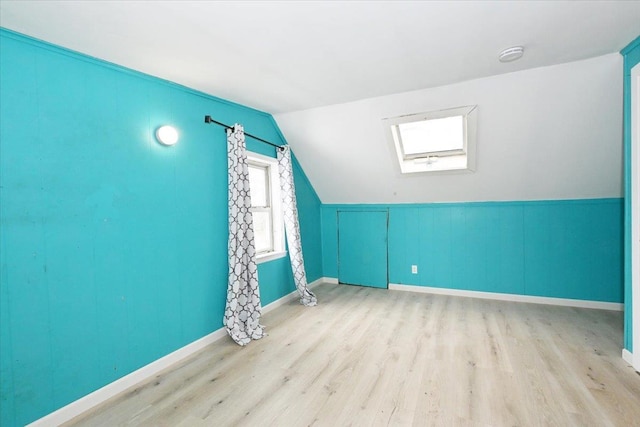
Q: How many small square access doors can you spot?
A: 1